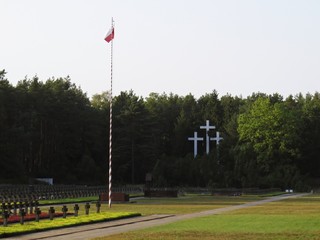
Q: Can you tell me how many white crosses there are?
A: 3